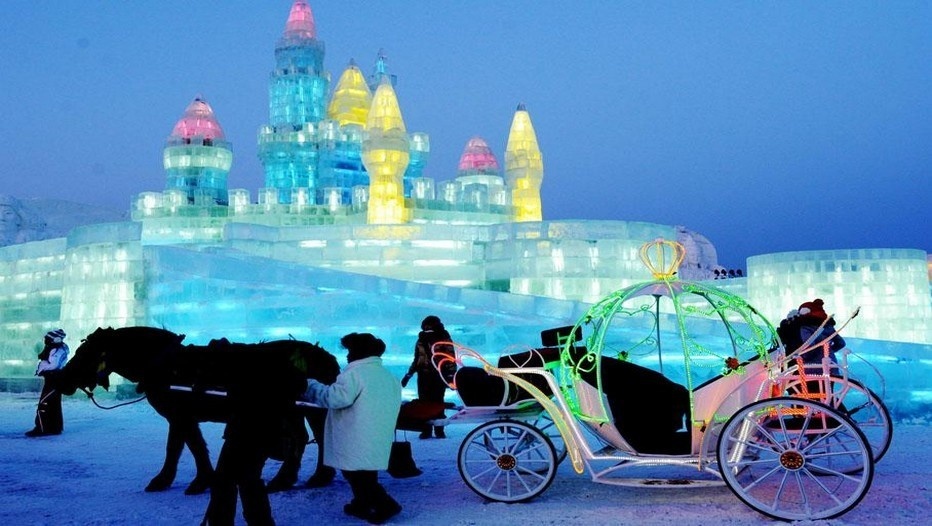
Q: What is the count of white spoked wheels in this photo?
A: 4